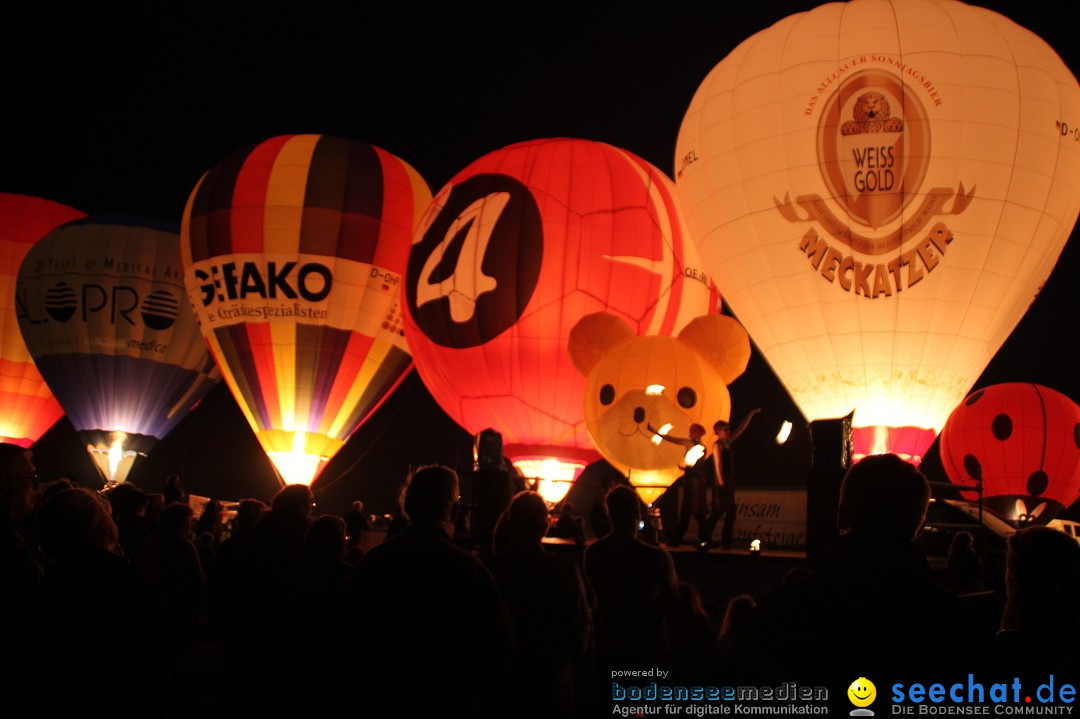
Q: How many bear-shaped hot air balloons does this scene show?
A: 1